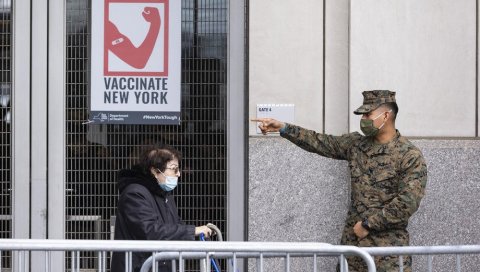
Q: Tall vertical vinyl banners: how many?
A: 1